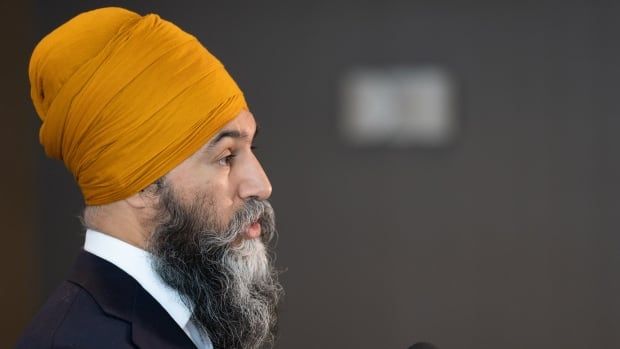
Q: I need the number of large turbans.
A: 1